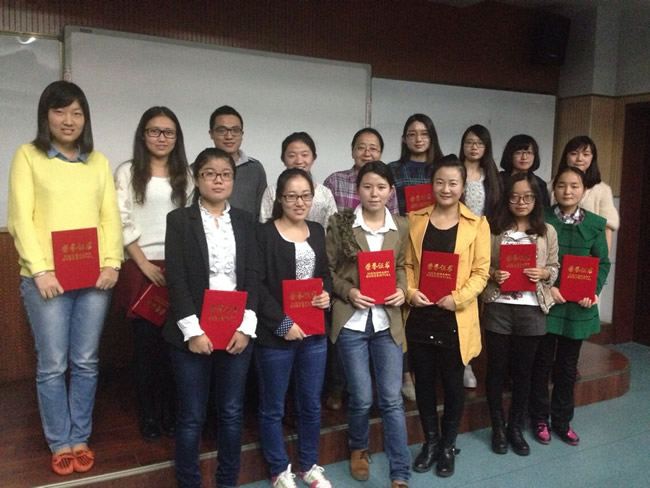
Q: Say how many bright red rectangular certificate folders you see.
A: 9